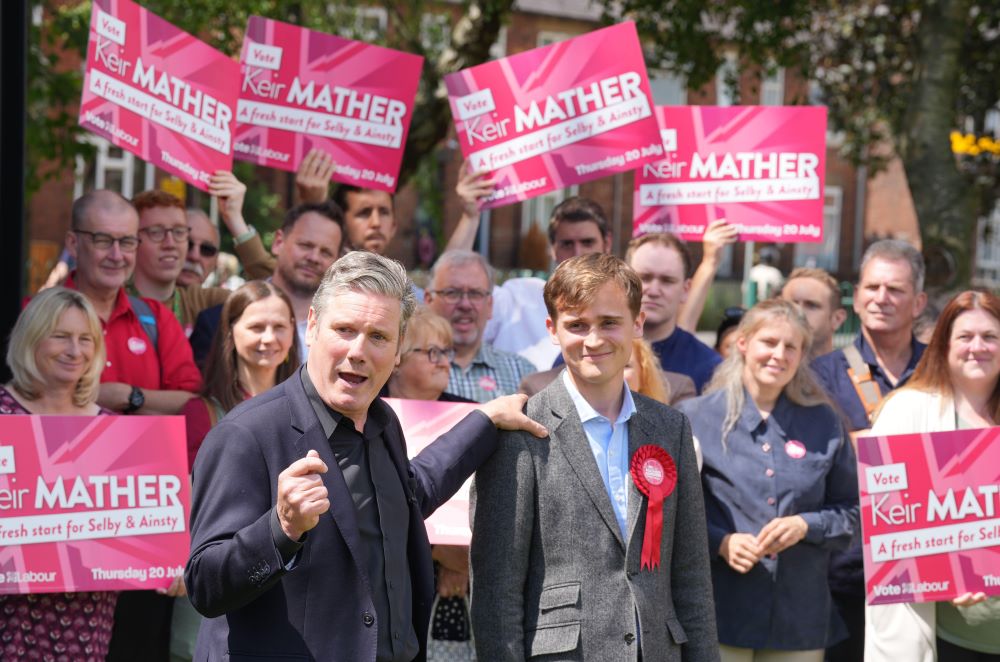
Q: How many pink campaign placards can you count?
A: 7